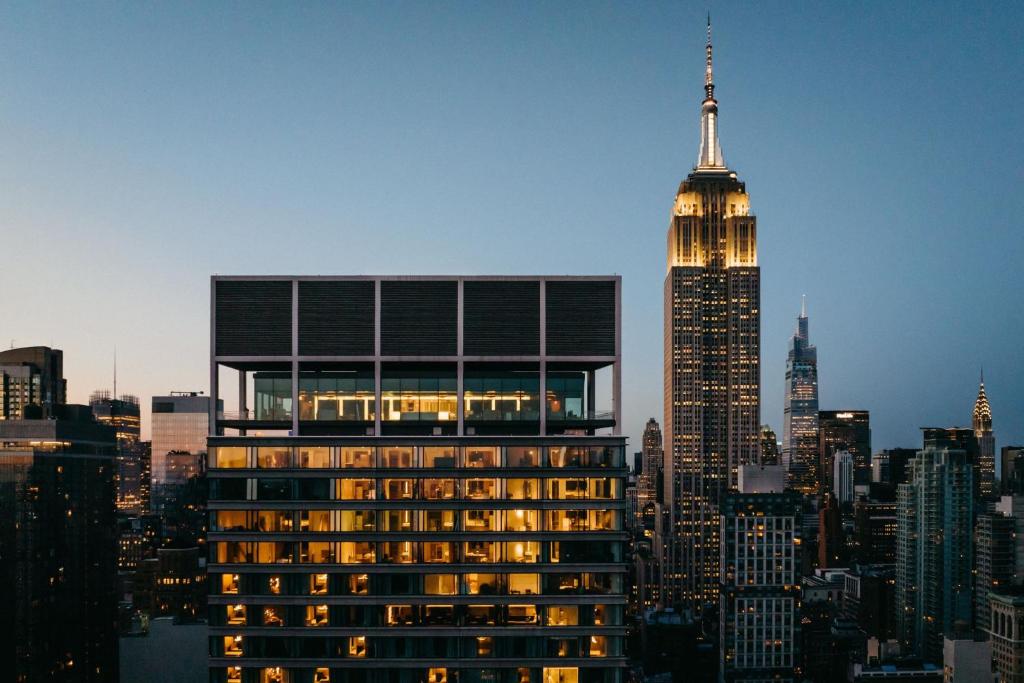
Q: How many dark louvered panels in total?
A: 5